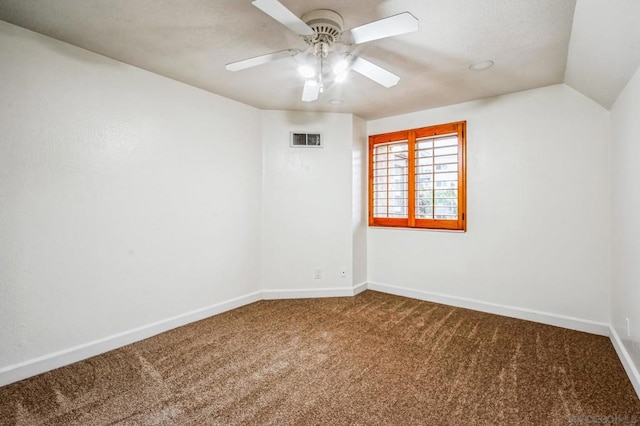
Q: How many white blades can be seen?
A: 5